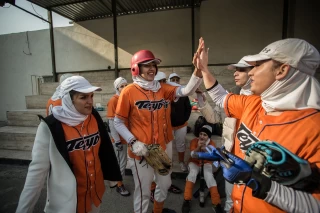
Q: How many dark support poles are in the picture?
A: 4